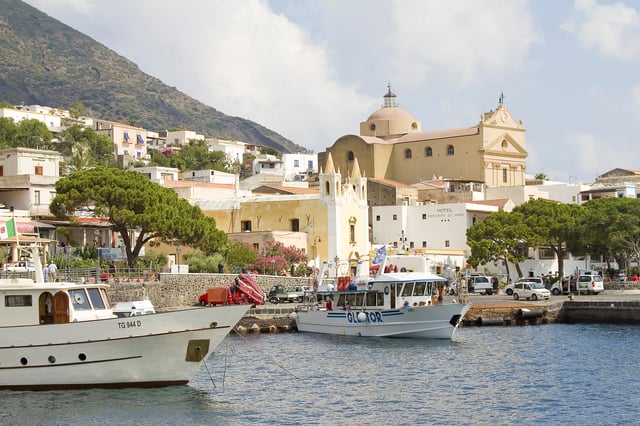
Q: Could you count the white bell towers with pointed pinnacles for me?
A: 2